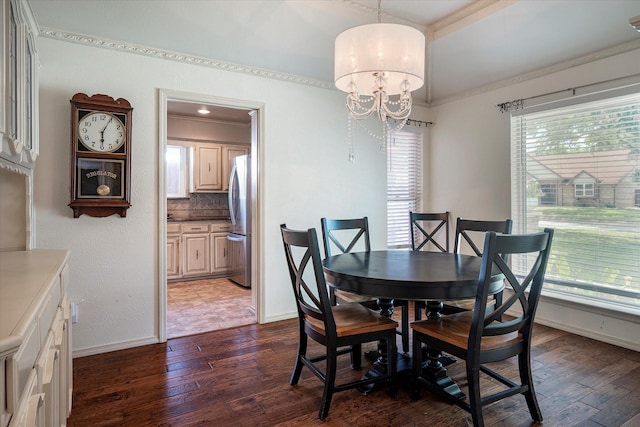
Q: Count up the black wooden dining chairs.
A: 5